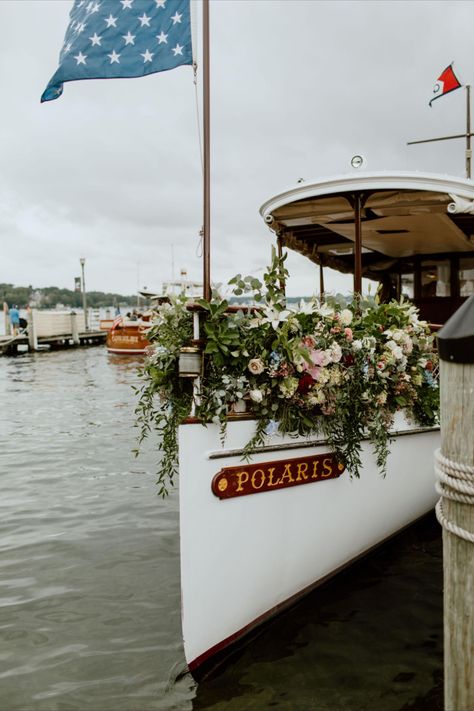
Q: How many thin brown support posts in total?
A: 3